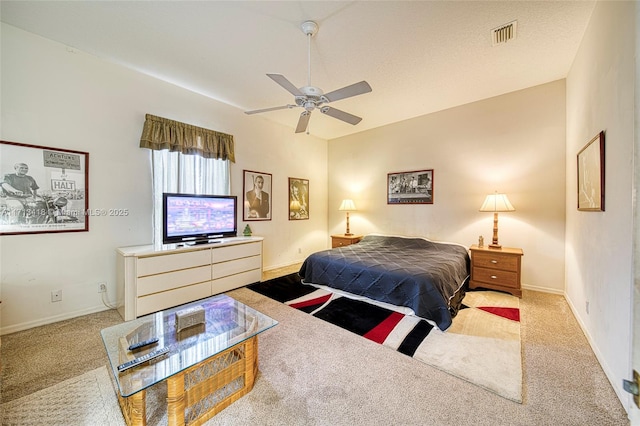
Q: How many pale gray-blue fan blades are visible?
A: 5